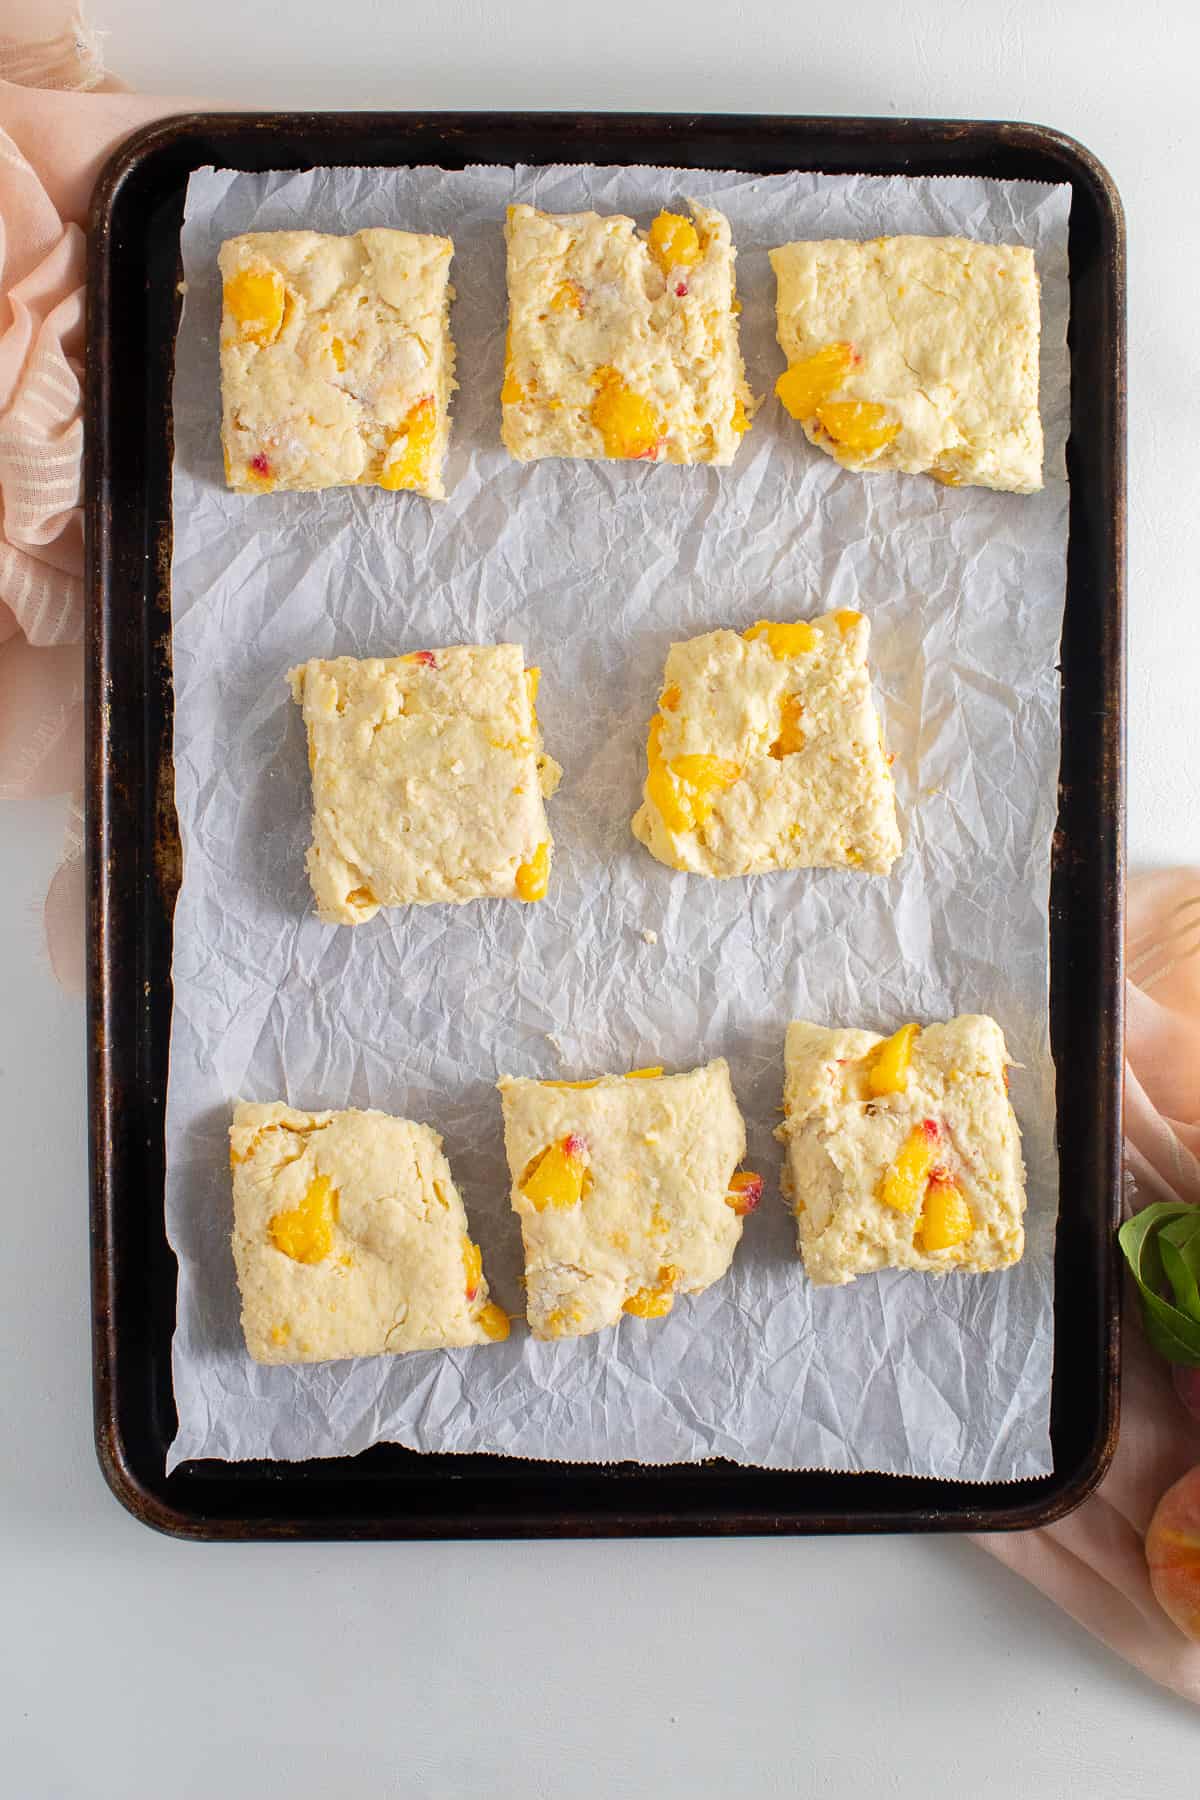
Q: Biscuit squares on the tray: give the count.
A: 8